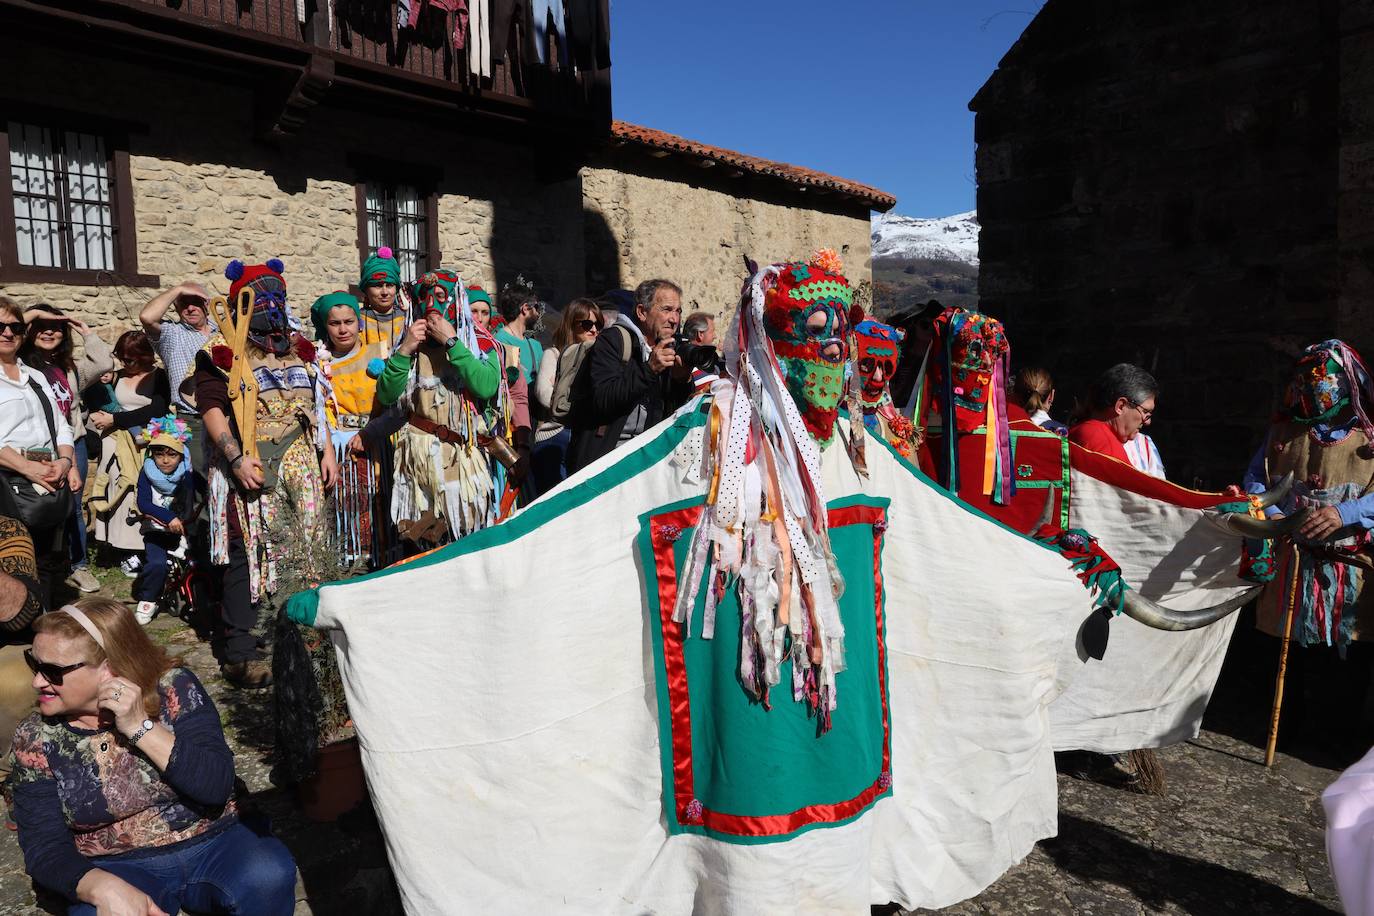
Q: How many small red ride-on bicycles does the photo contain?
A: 1